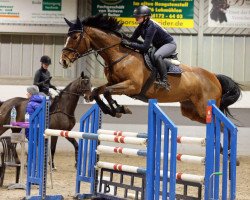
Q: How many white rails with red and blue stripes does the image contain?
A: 4